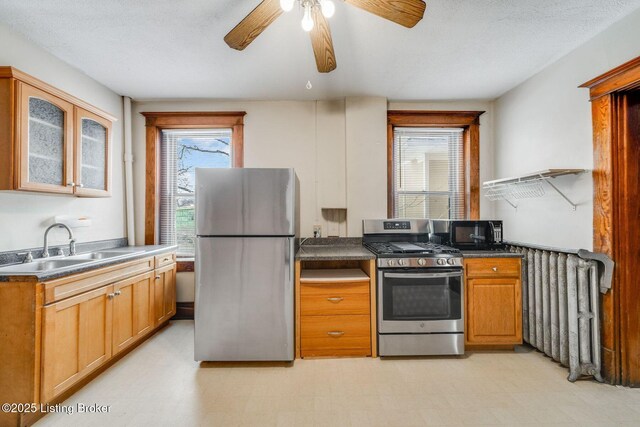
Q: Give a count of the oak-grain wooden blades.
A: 3